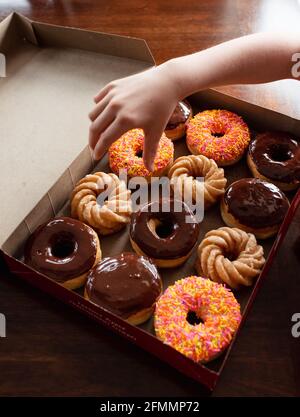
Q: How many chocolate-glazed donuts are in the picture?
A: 6